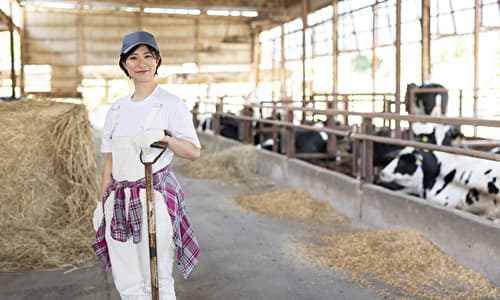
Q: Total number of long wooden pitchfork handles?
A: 1